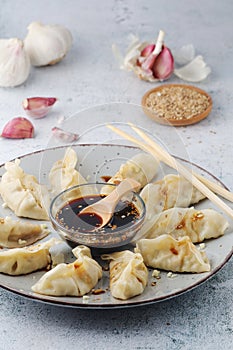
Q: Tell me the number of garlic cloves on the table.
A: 2